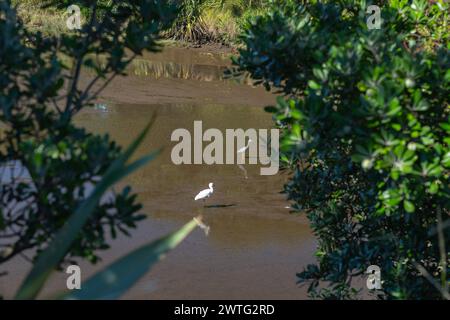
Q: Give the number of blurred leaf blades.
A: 2